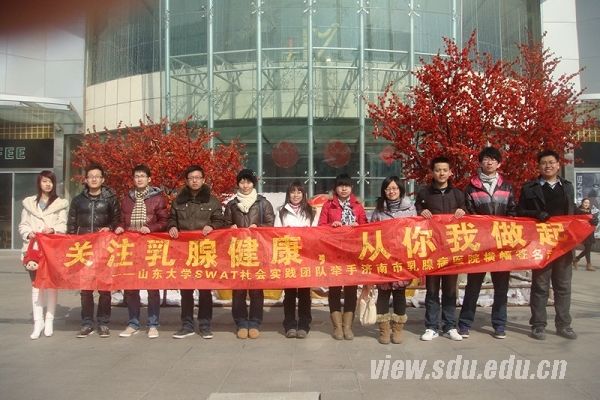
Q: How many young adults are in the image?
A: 11